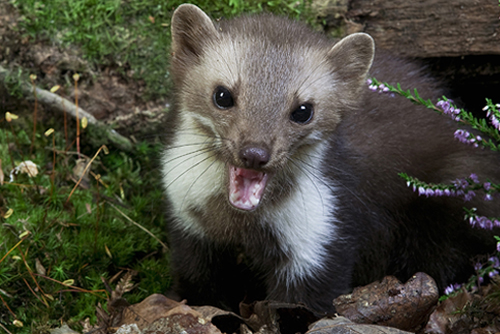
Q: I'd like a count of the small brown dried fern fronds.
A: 1